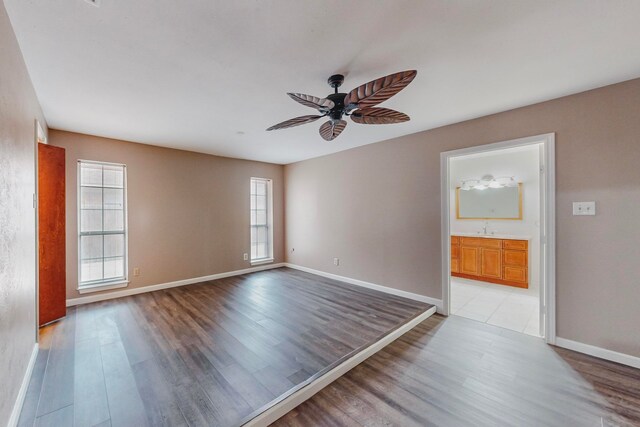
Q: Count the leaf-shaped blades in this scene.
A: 5